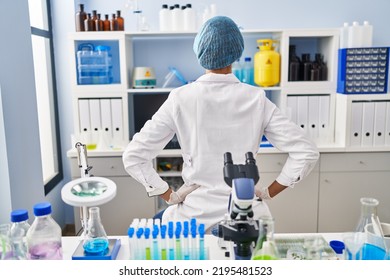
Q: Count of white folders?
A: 12